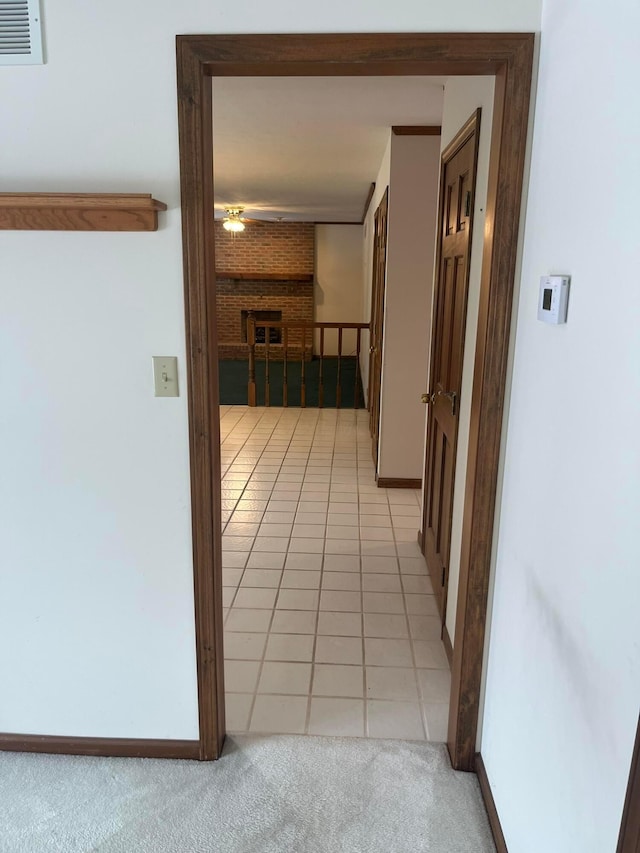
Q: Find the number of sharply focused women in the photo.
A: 0